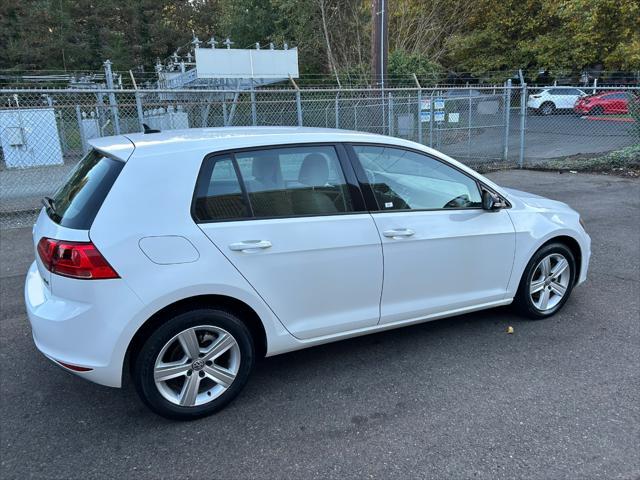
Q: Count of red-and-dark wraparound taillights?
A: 1